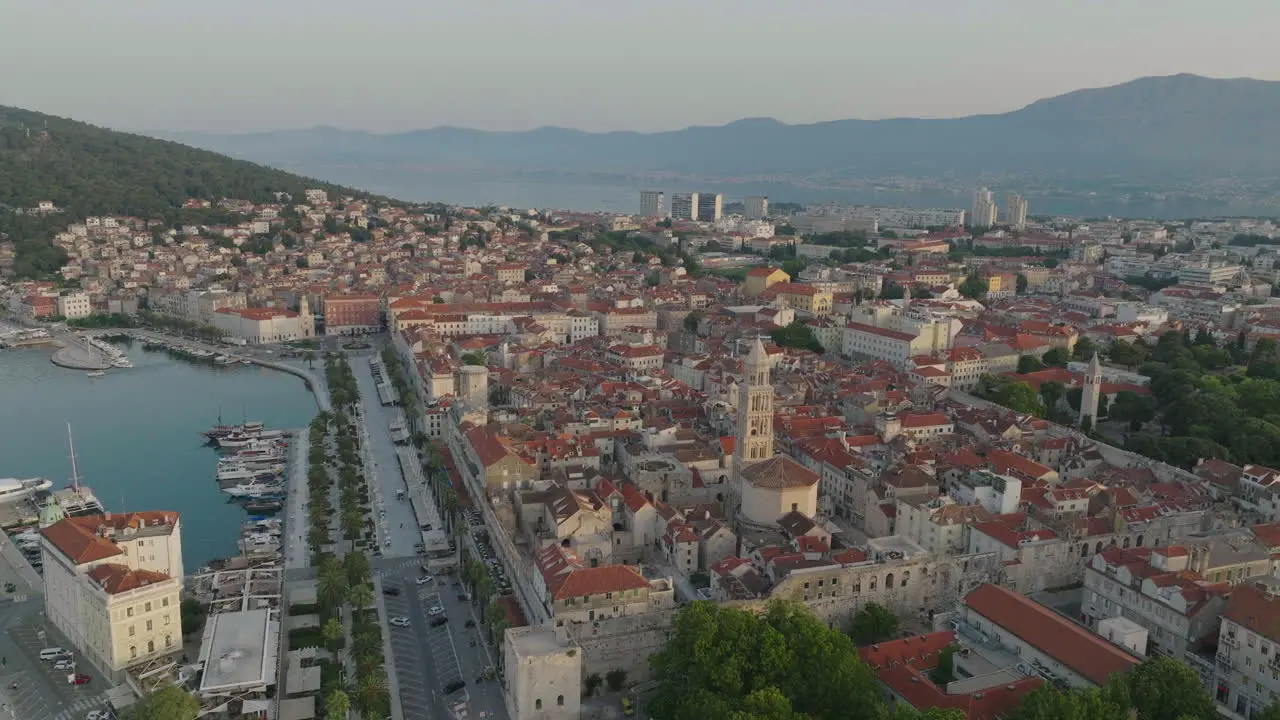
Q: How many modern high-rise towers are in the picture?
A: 6